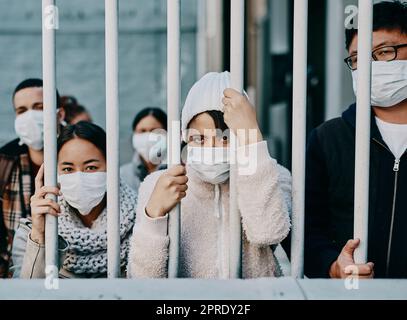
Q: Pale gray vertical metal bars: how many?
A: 6